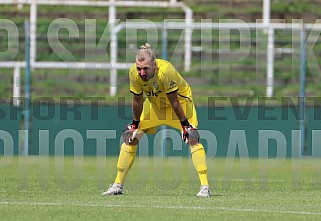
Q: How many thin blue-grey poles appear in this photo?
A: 3